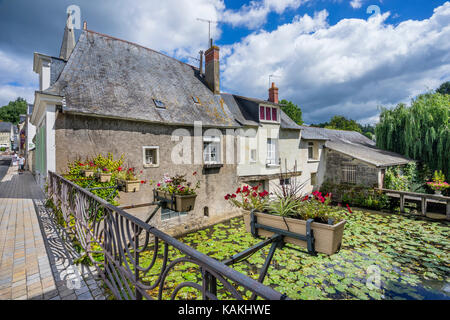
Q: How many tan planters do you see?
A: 5